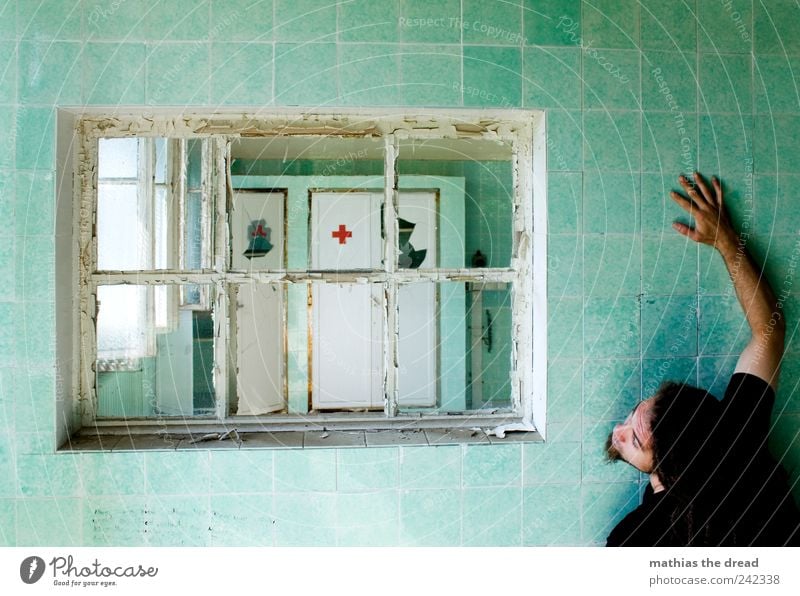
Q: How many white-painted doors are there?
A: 3